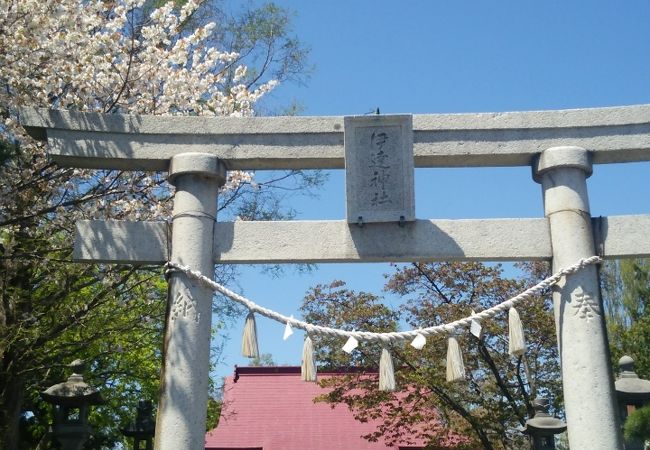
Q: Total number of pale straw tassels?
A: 5